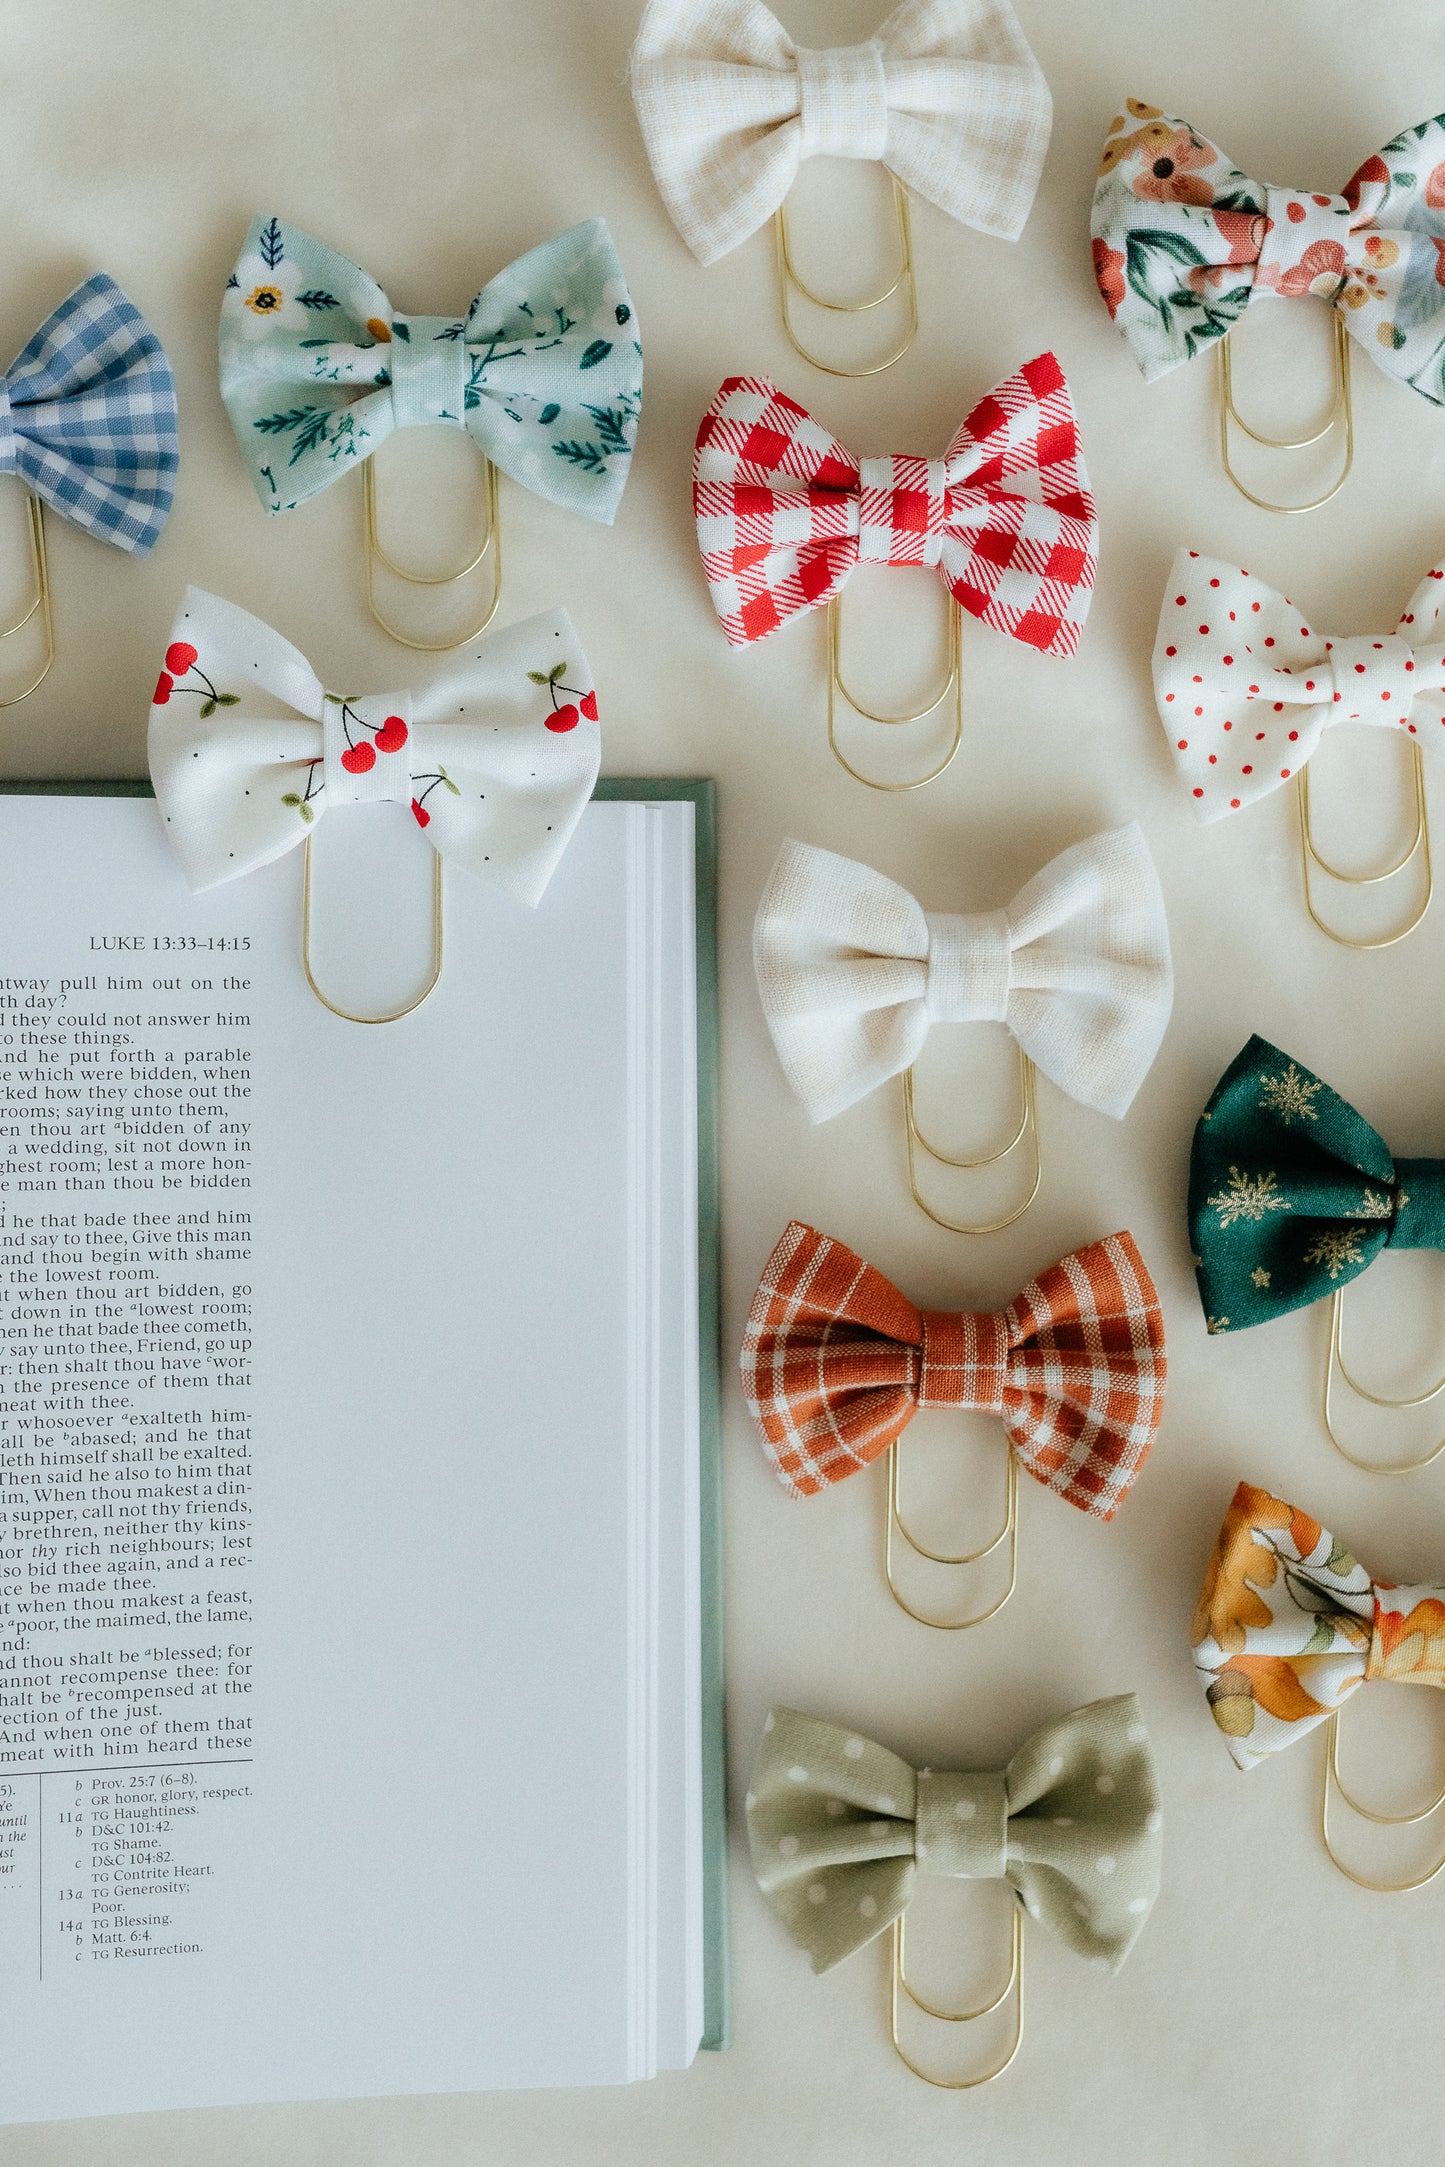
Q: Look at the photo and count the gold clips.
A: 12